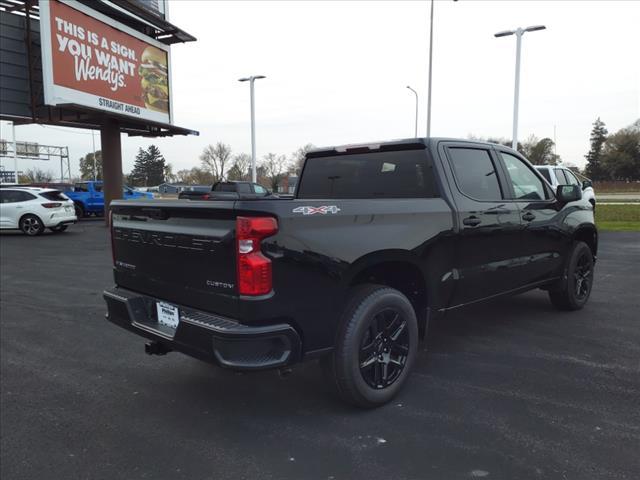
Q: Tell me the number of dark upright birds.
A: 0